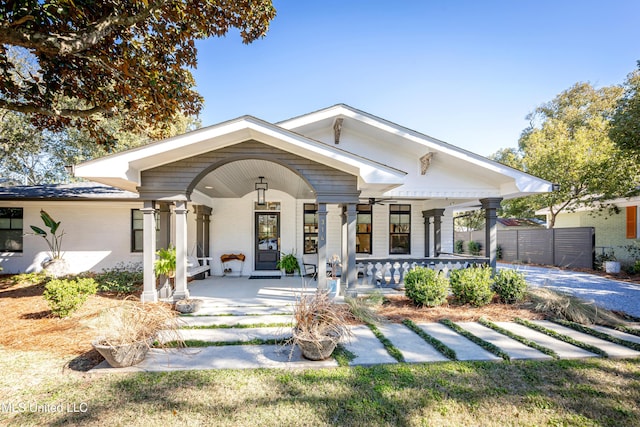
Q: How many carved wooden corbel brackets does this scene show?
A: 2